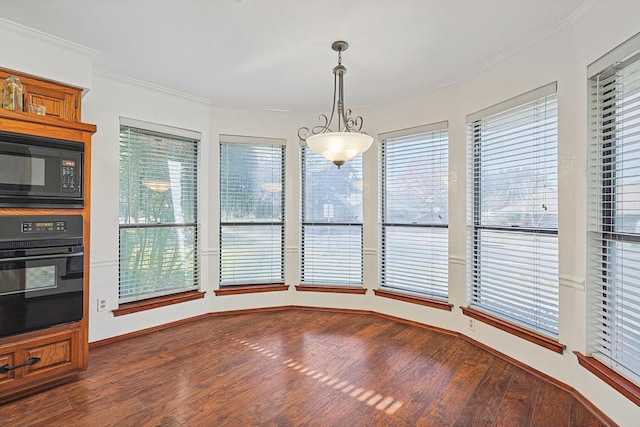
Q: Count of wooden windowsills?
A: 6